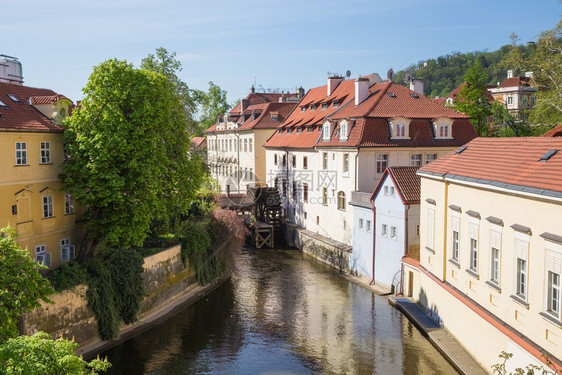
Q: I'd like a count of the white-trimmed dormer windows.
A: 4